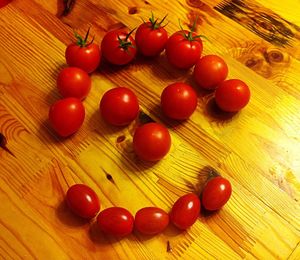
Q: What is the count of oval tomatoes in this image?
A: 5